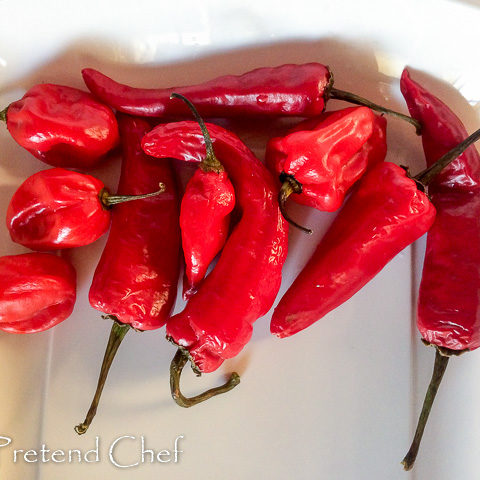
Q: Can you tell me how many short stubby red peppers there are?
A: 4